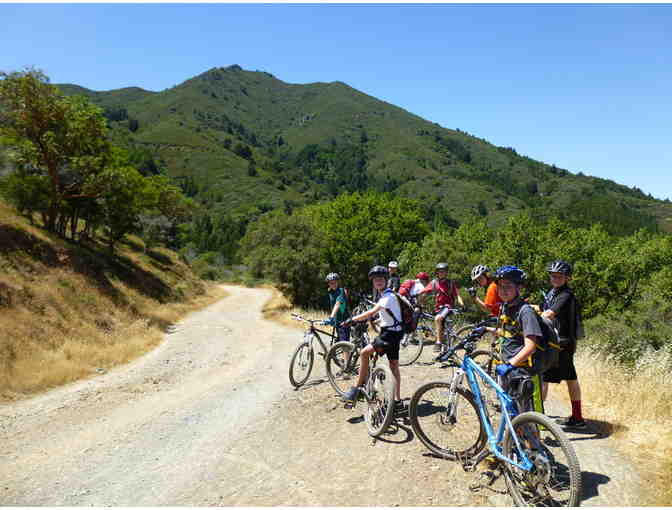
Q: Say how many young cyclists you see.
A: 8